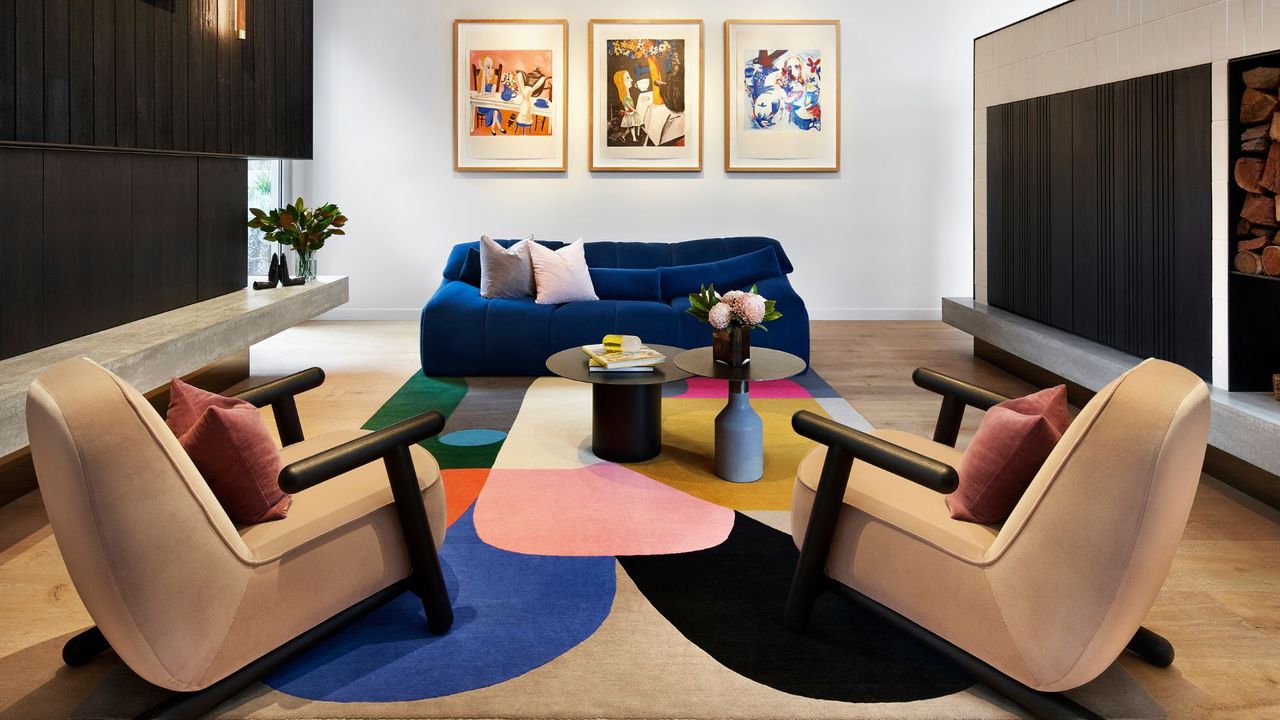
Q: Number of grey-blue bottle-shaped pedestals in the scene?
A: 1